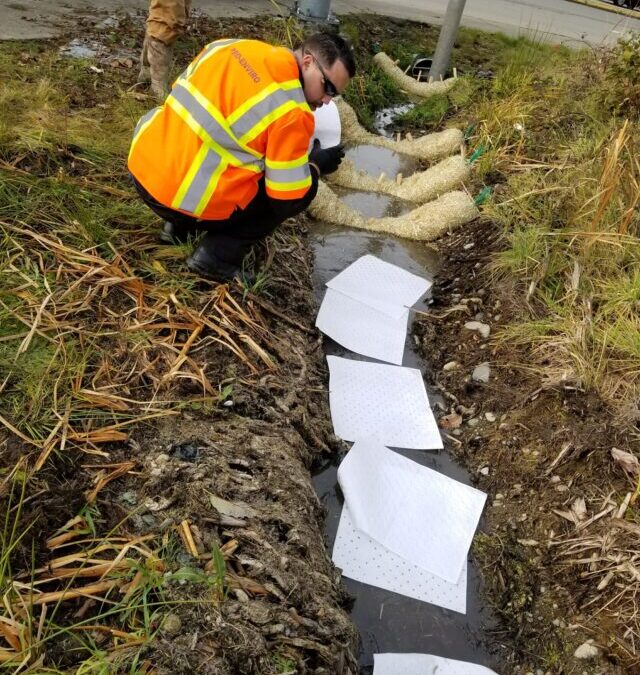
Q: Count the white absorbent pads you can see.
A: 7